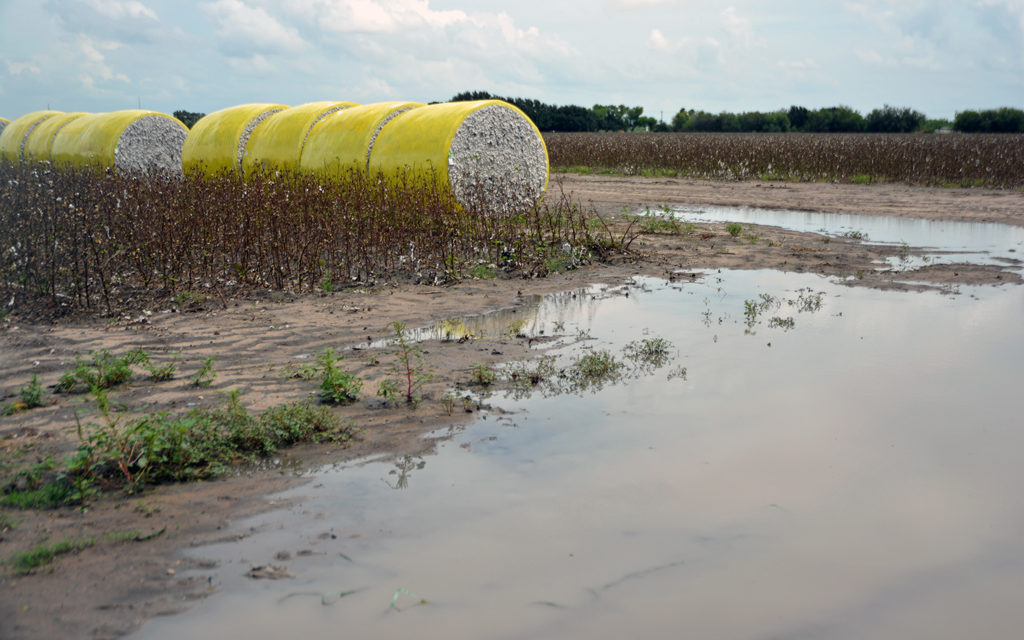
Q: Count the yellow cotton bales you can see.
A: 8